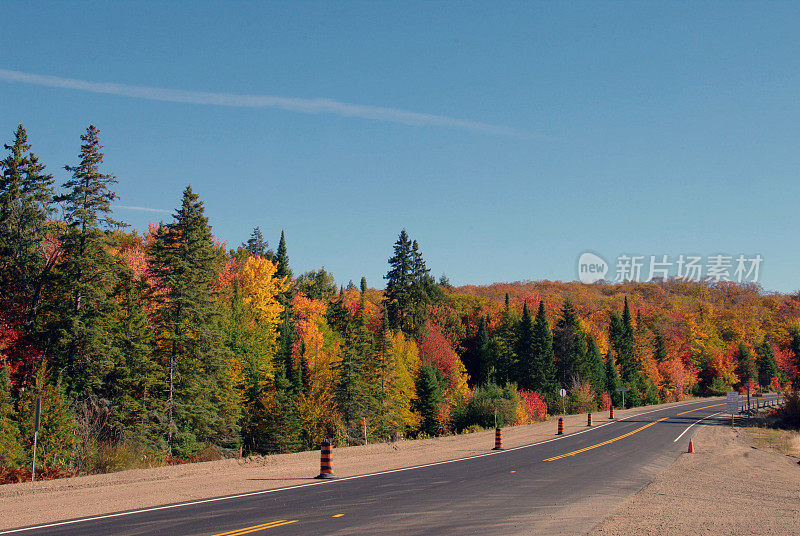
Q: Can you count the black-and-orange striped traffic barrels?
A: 5